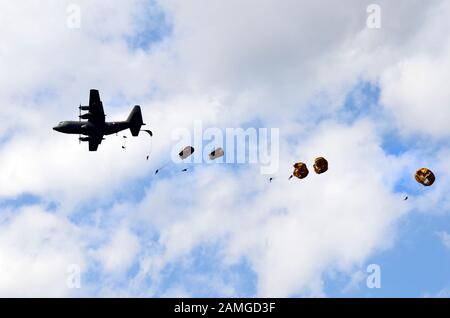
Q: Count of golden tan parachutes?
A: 3